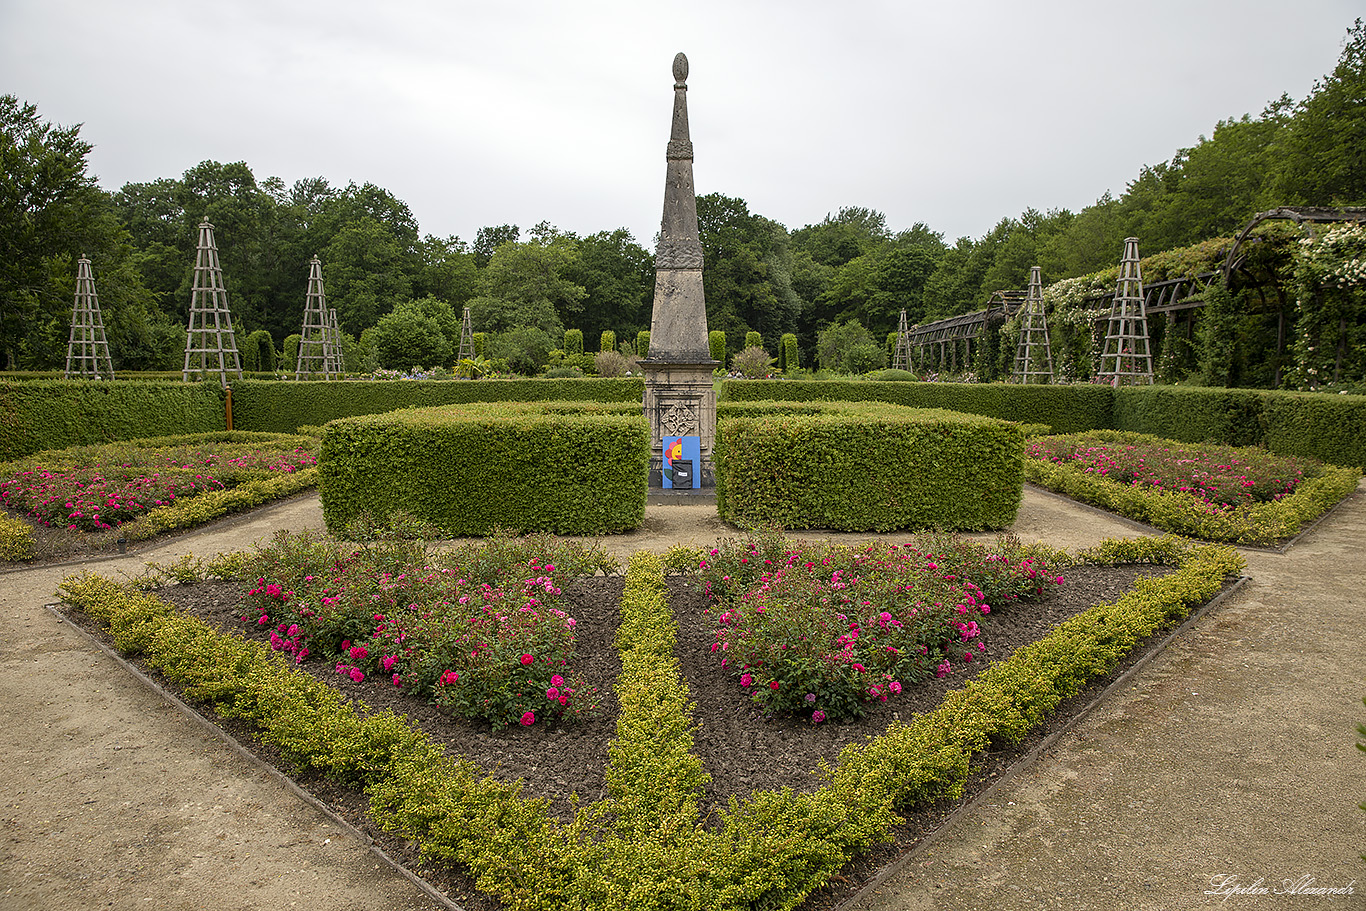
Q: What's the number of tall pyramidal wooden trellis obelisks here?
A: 8